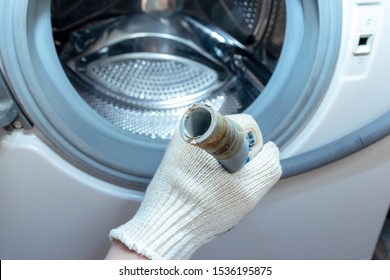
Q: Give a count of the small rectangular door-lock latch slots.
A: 1